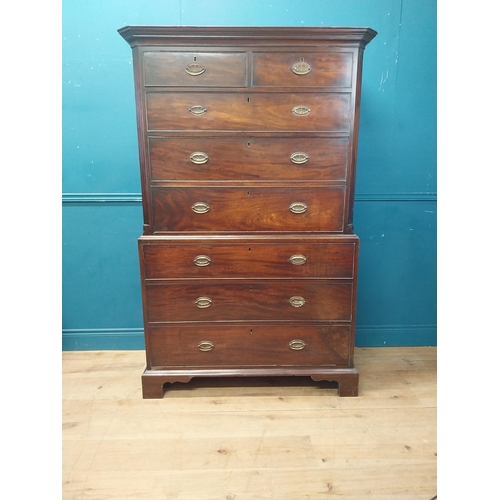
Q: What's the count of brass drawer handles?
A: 14